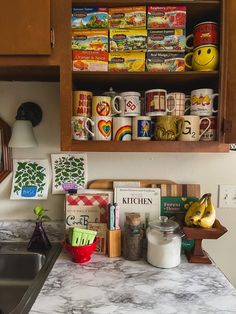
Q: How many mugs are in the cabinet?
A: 15